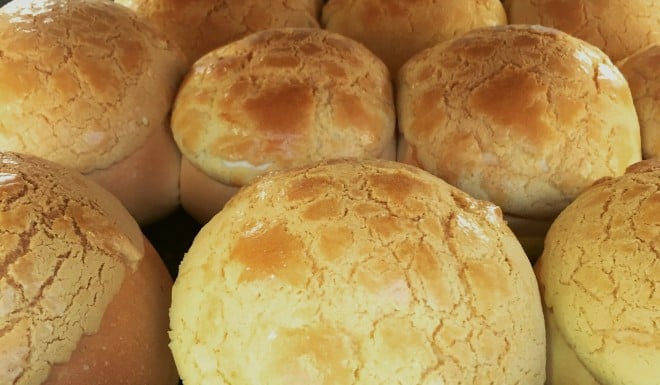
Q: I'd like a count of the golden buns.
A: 10